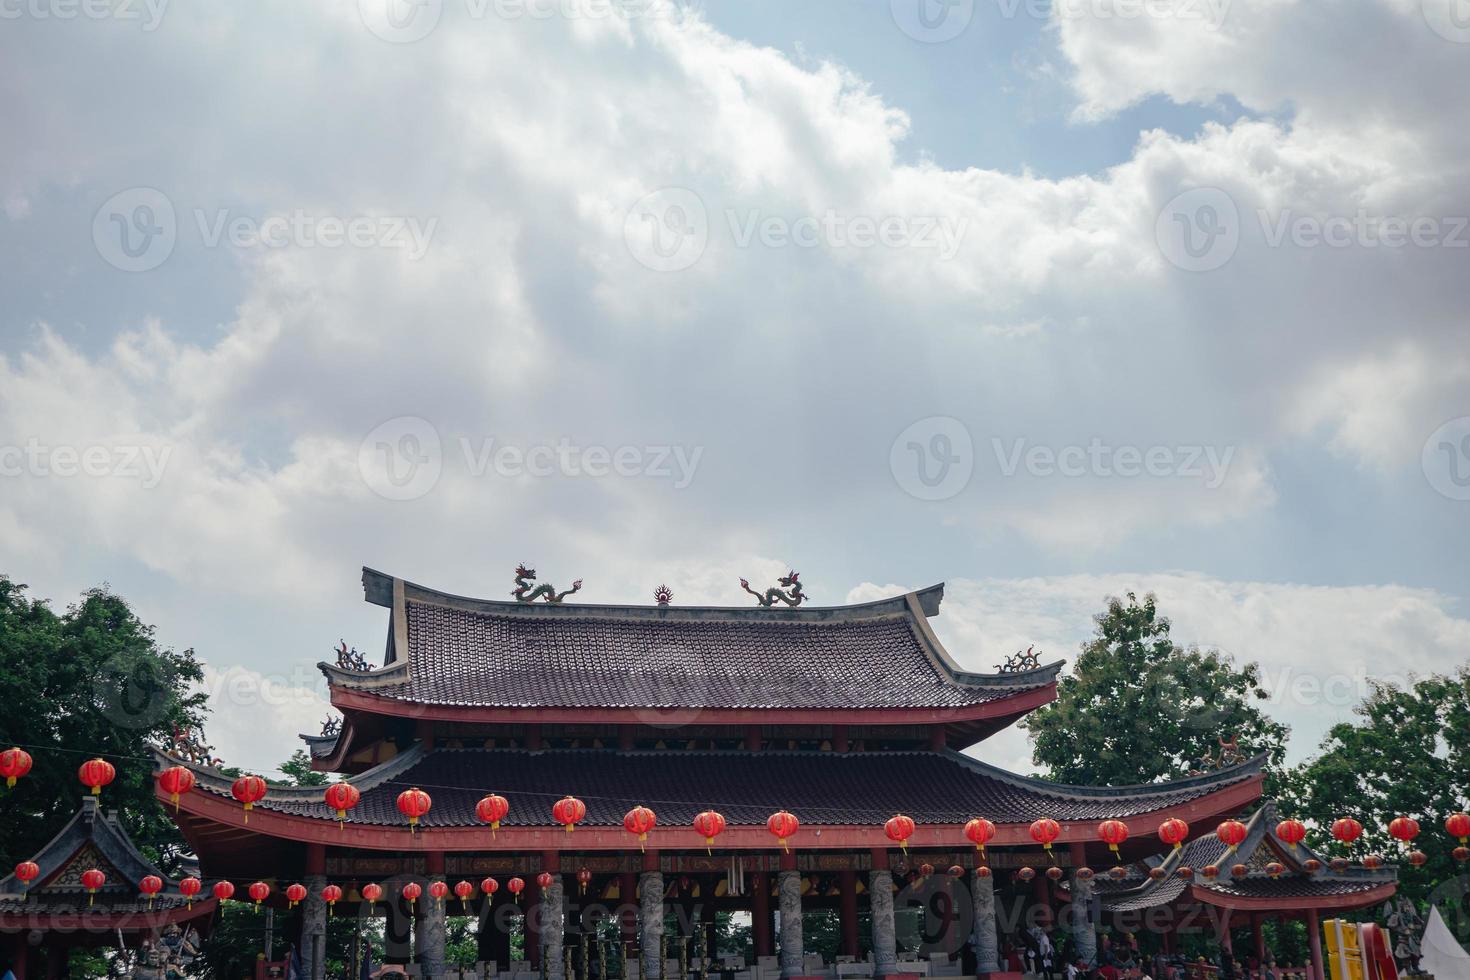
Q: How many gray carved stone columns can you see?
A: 8